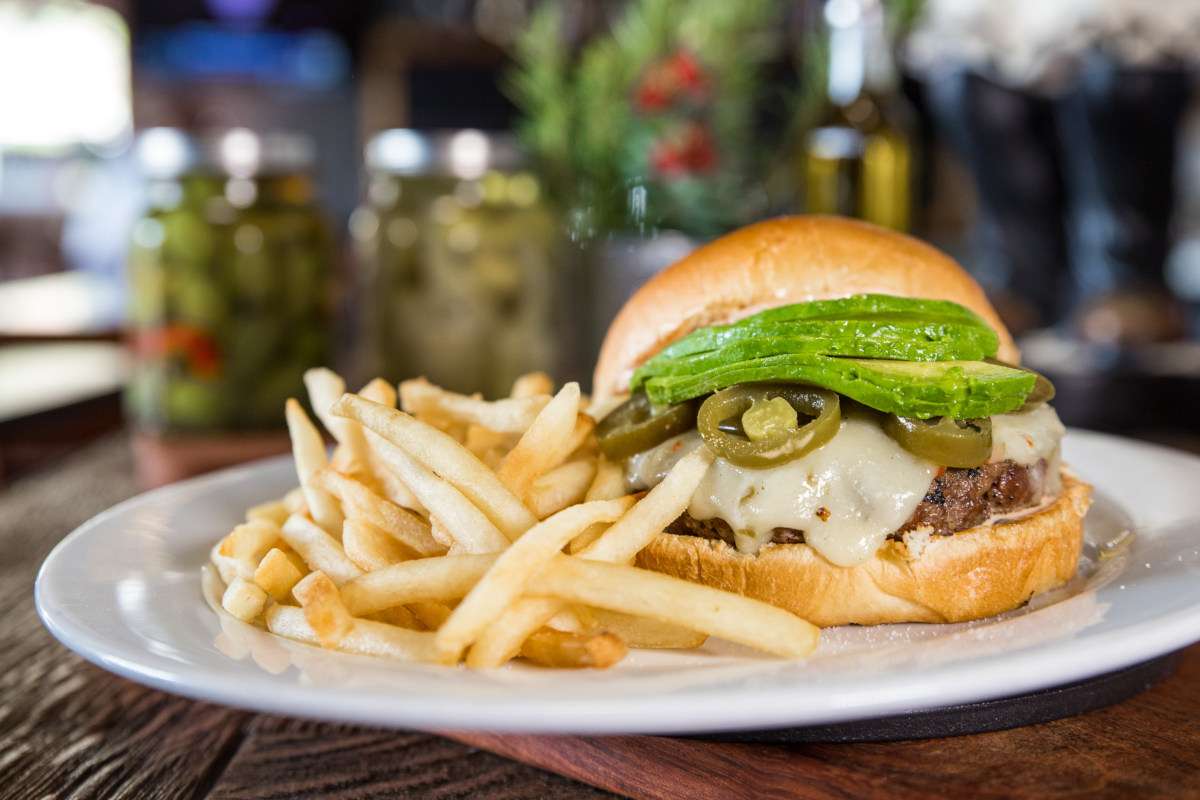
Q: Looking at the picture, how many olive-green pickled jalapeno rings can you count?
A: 4